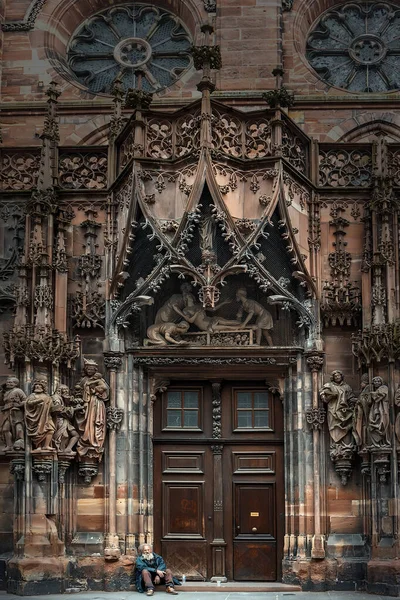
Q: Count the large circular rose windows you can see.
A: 2